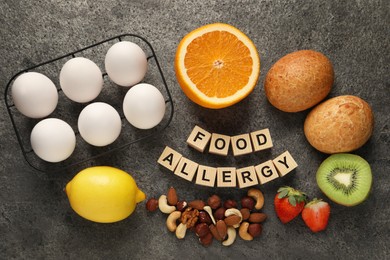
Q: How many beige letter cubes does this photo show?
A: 11